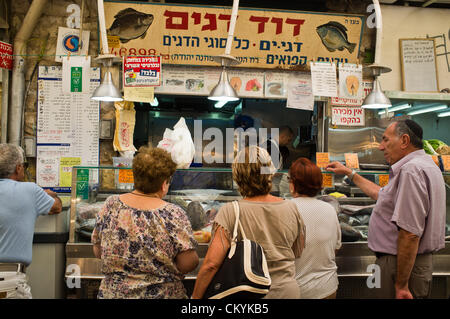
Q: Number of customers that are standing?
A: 5